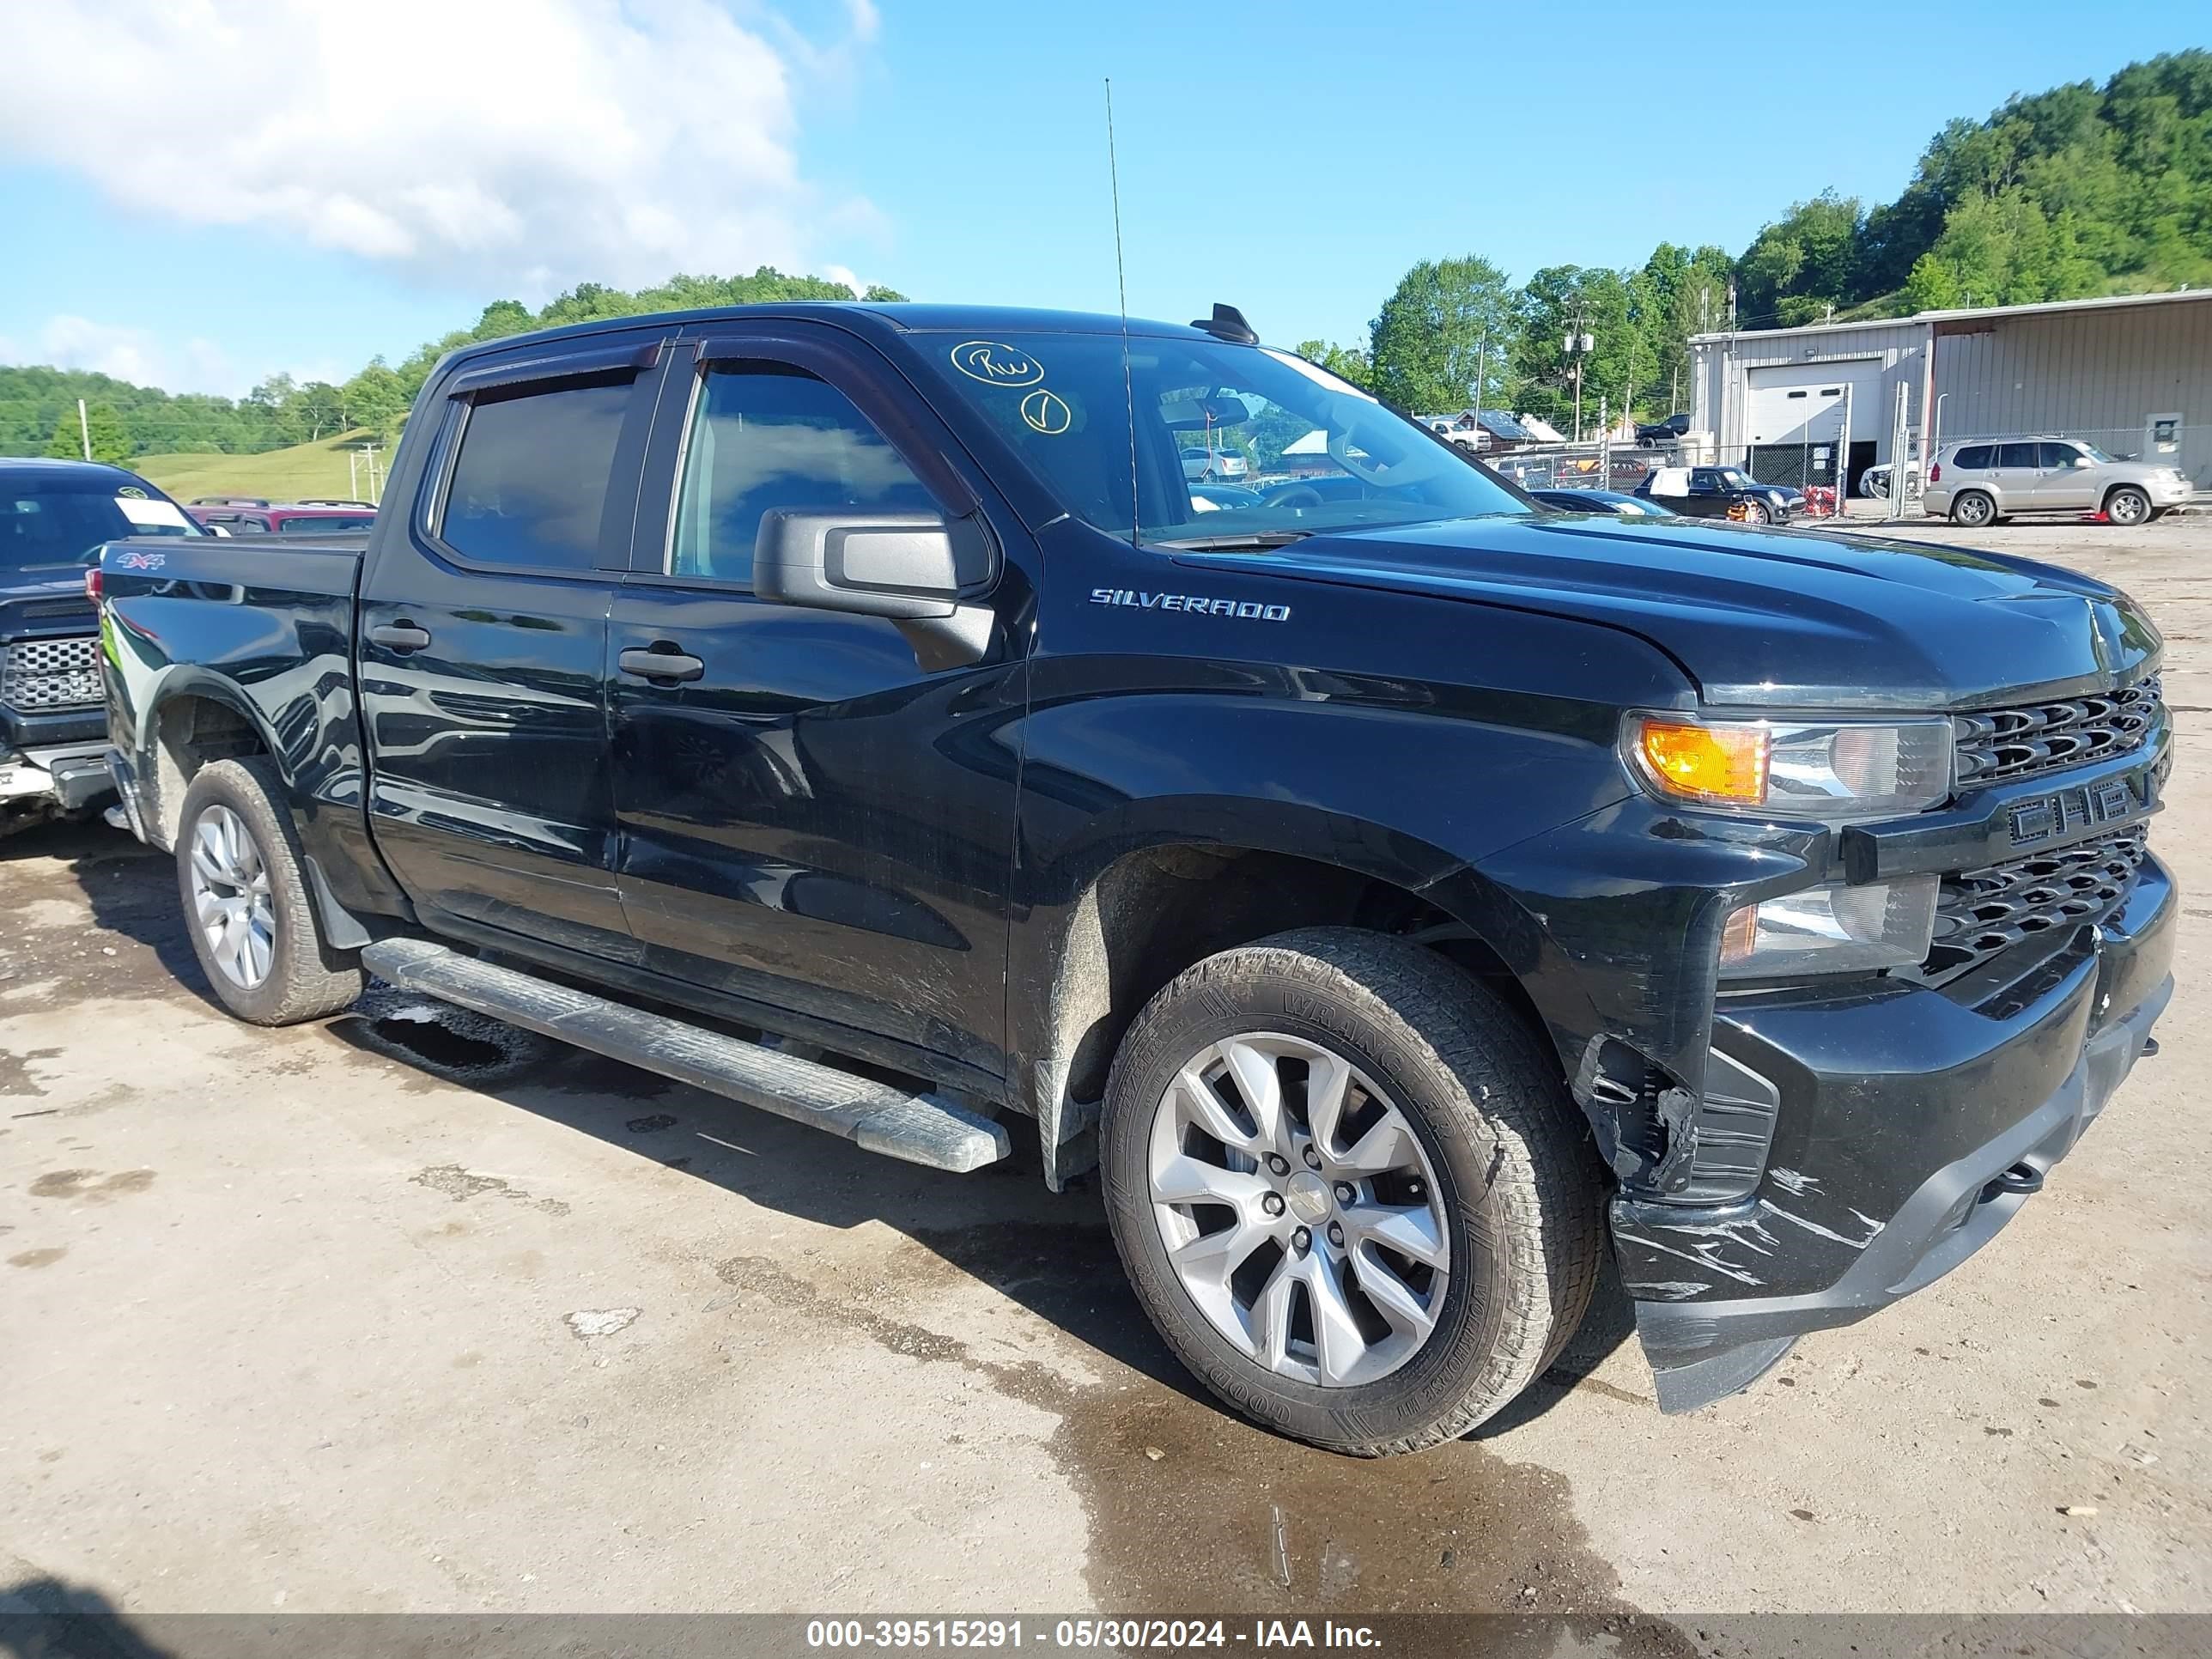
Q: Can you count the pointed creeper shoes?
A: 0